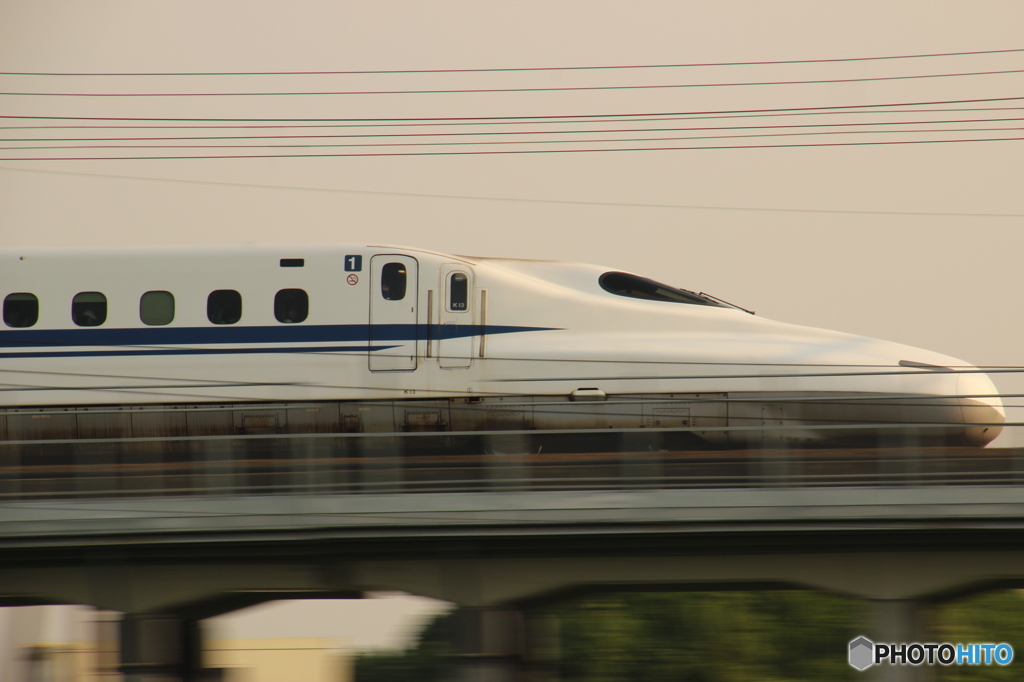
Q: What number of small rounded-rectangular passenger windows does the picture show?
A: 5